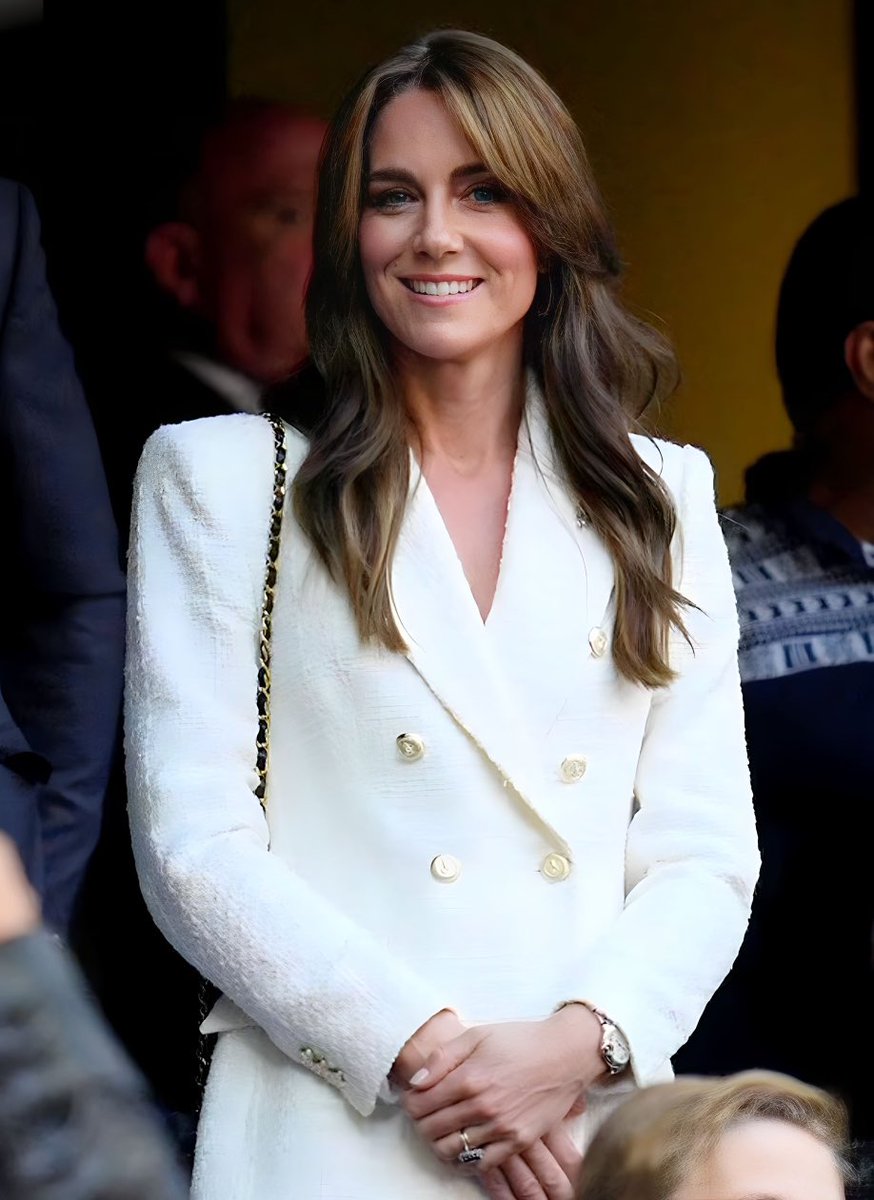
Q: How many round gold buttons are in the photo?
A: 5